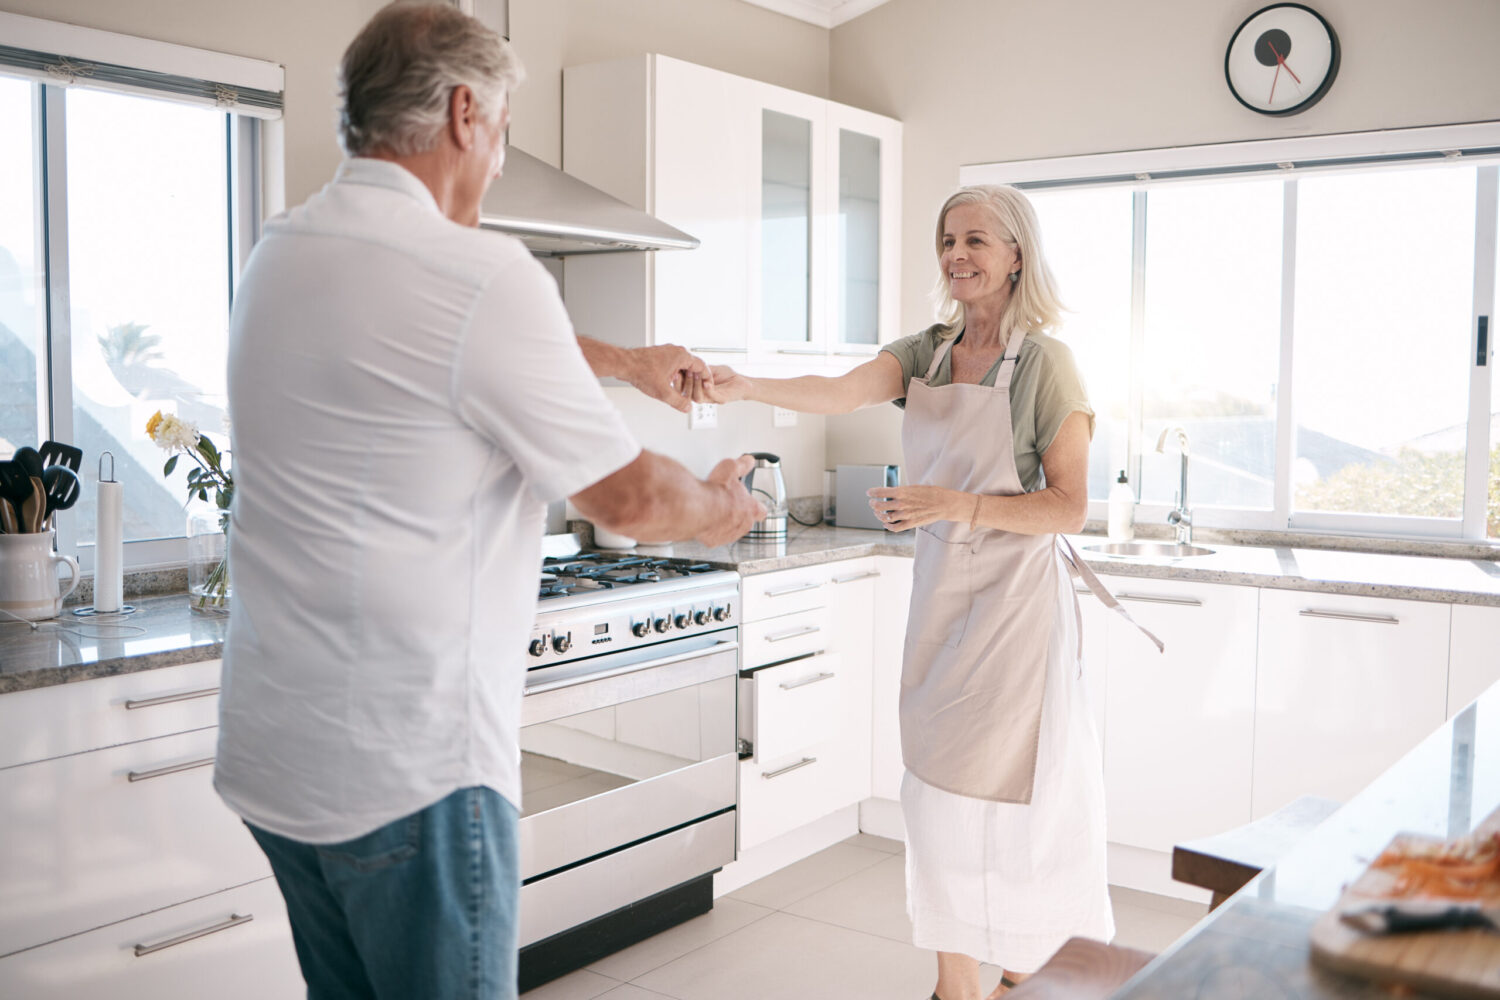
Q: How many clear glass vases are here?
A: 1